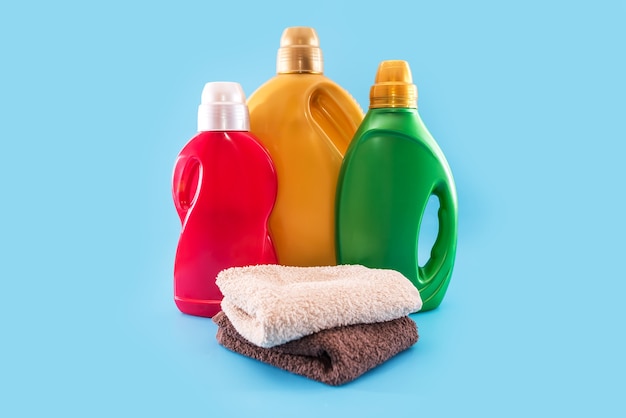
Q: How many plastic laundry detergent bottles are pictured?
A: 3